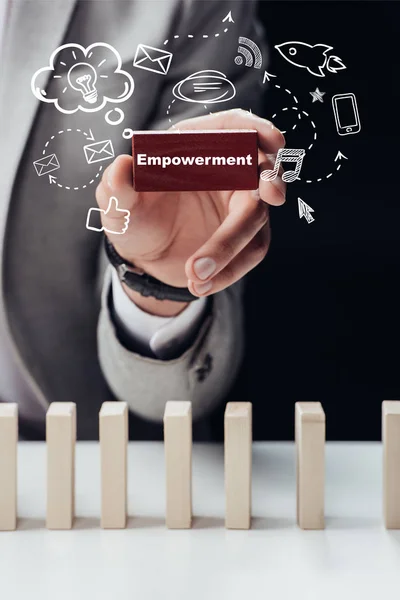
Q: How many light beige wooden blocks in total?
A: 7